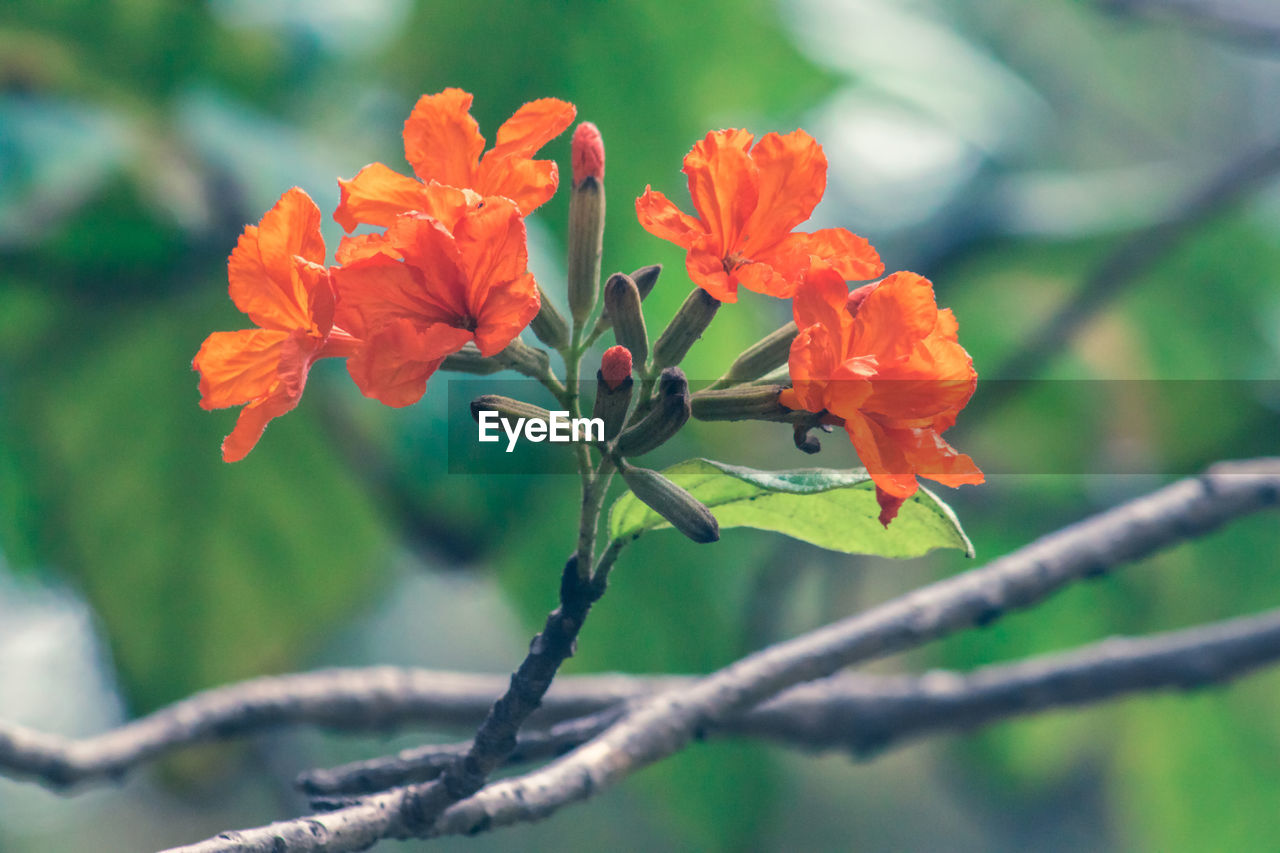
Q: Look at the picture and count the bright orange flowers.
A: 5